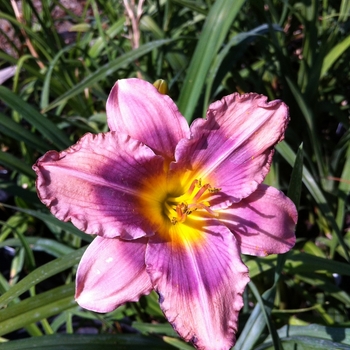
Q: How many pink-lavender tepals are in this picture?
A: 6